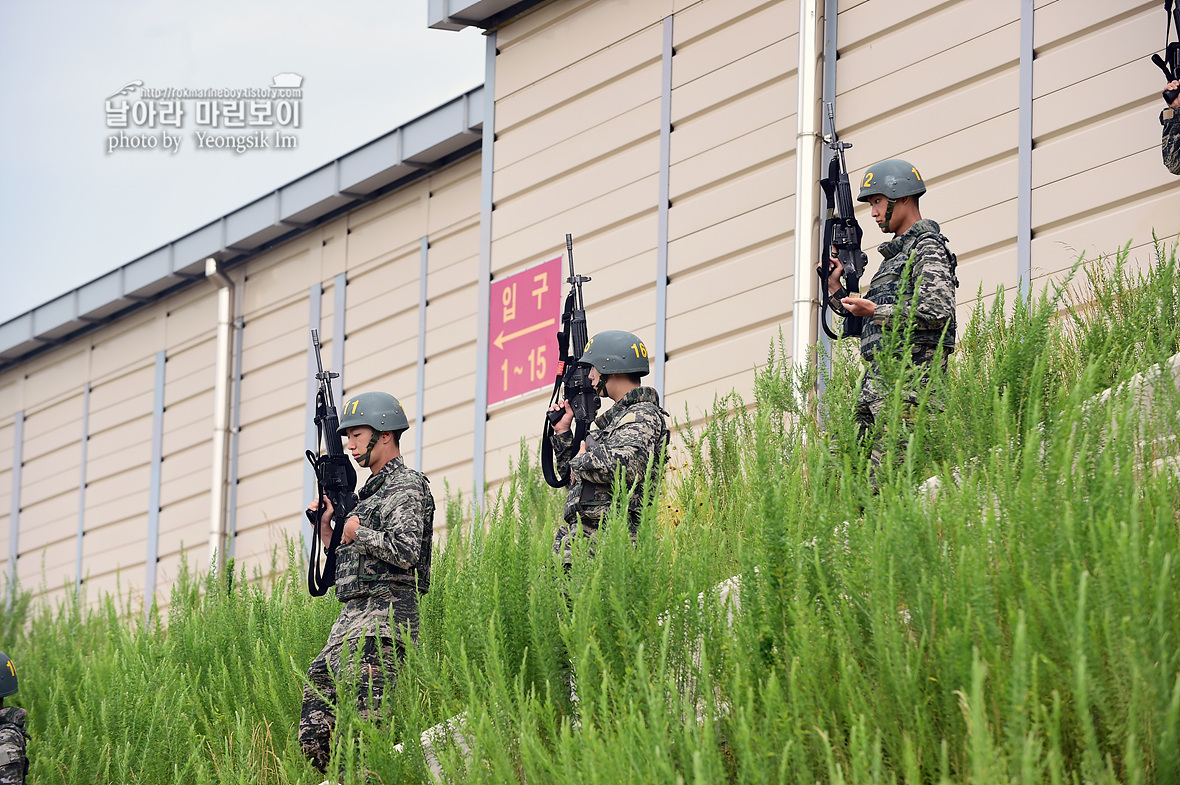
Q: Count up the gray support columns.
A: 11